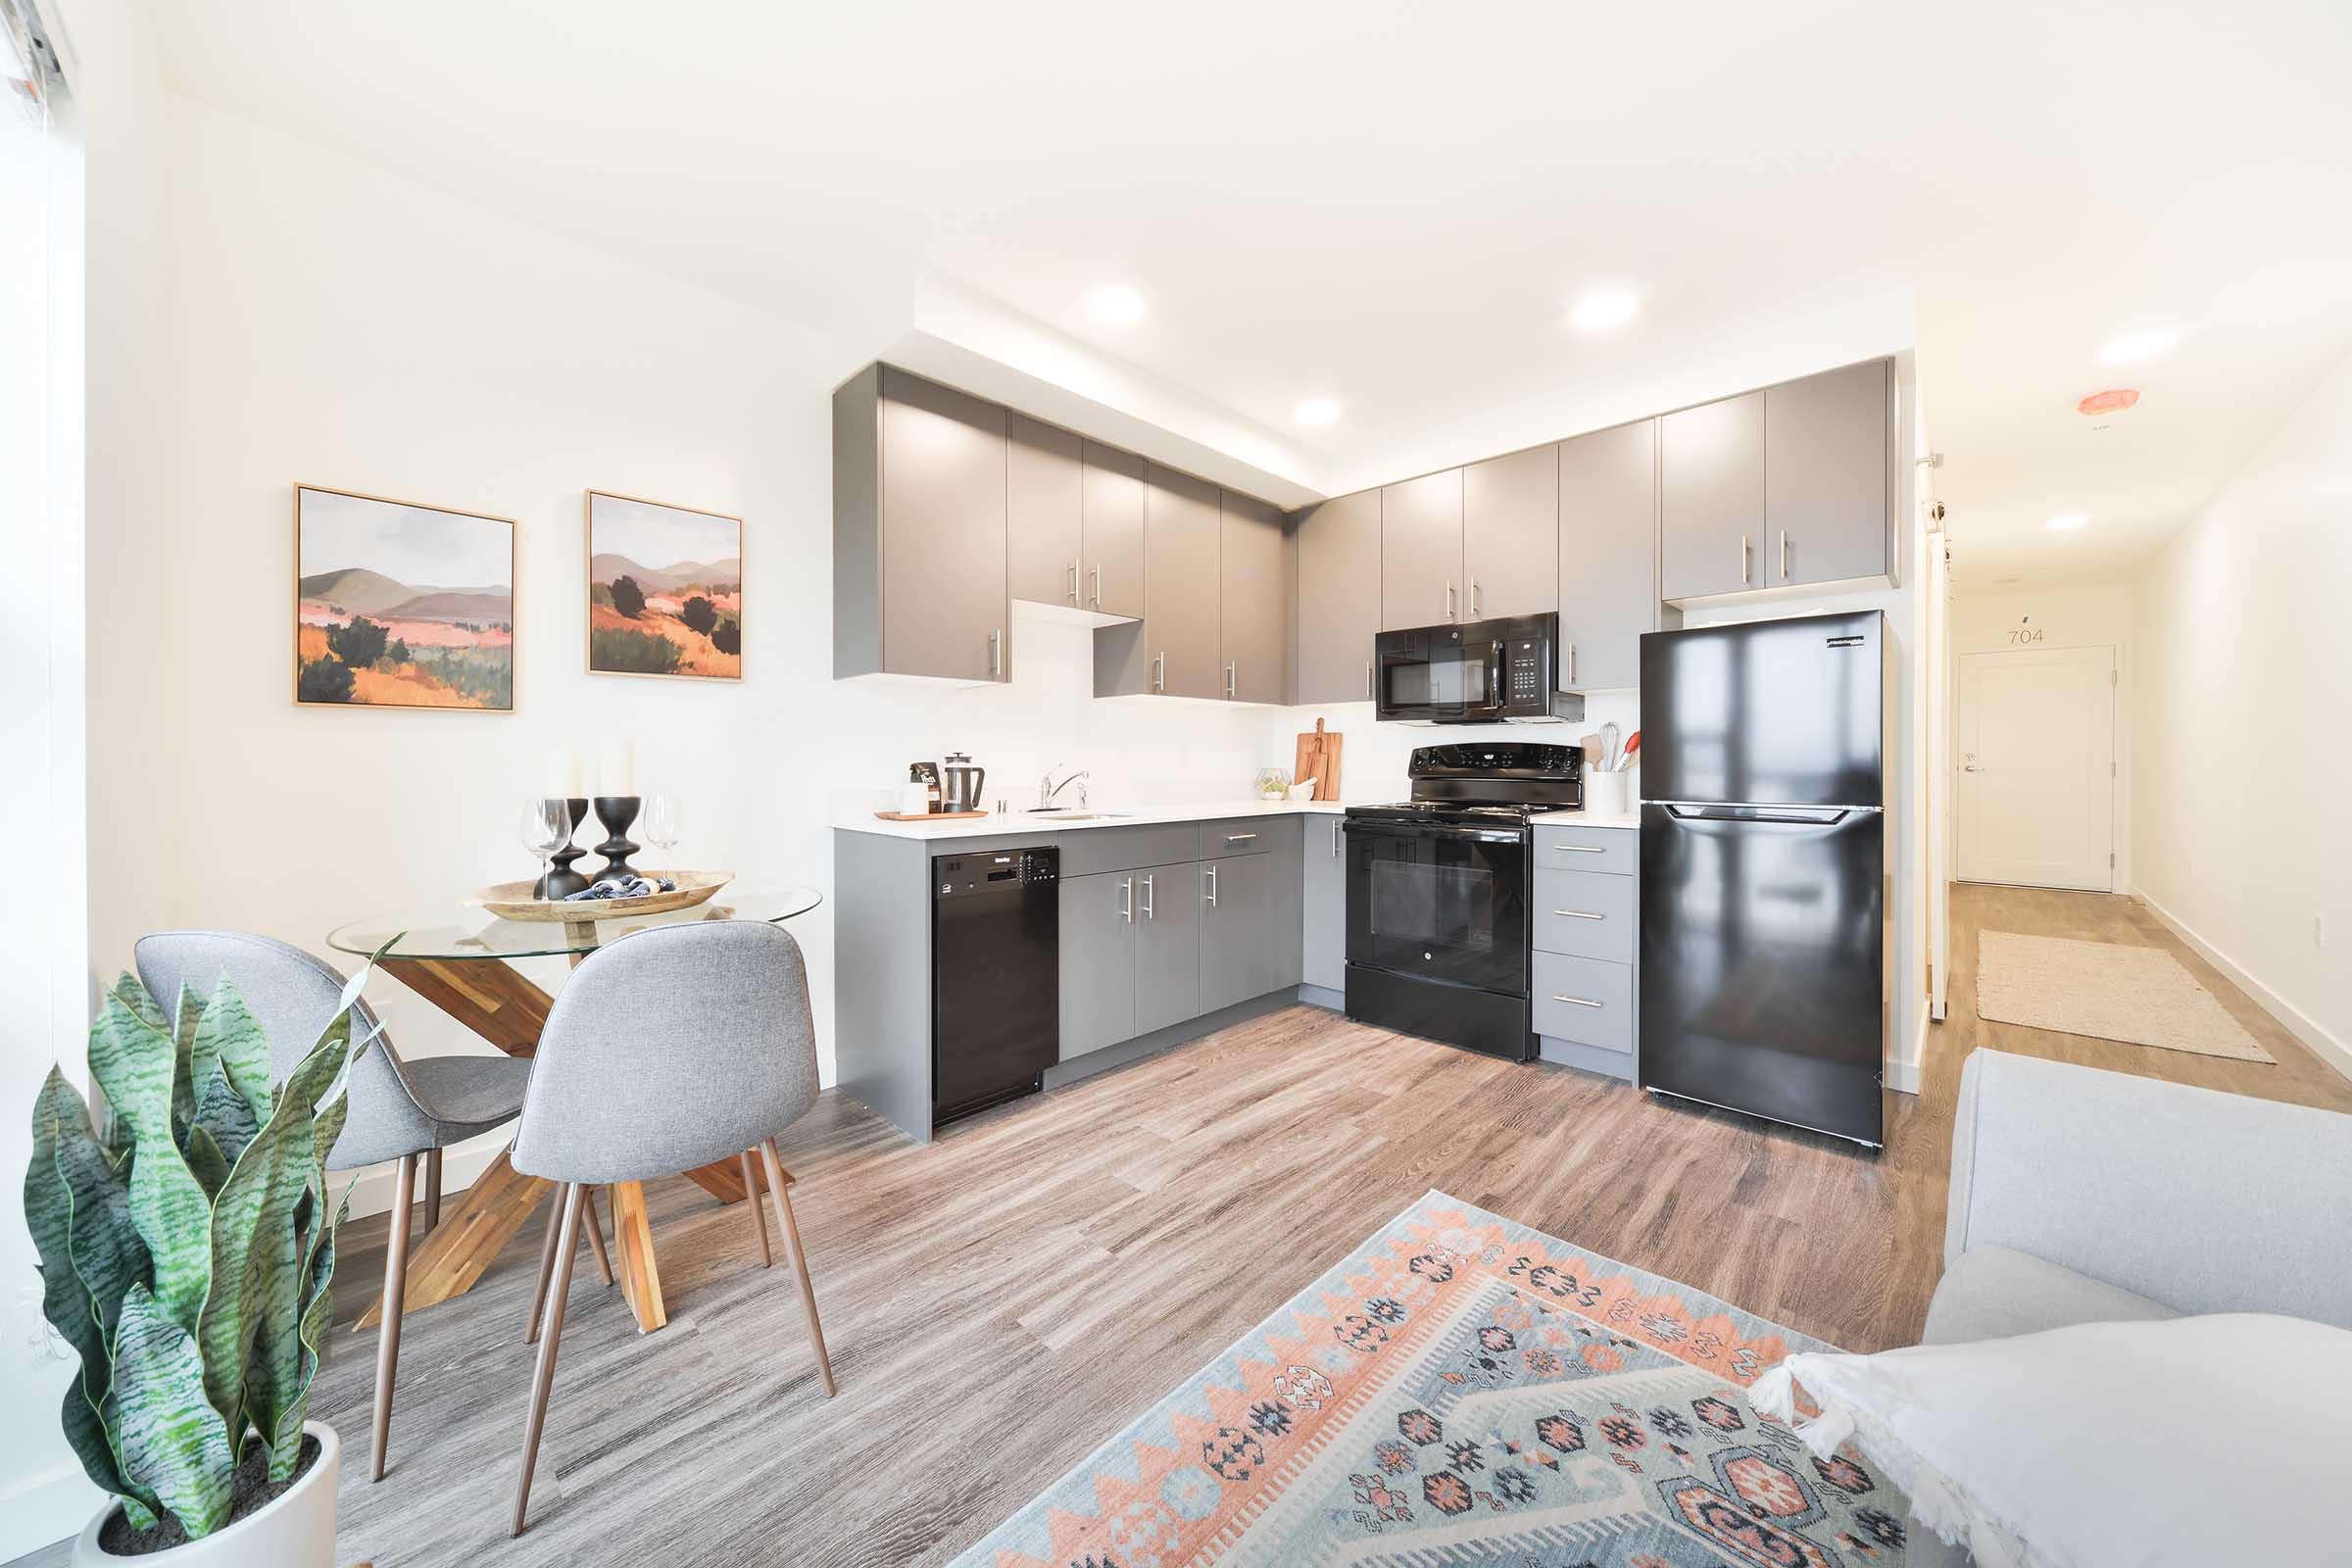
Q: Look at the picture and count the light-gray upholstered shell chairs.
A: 2